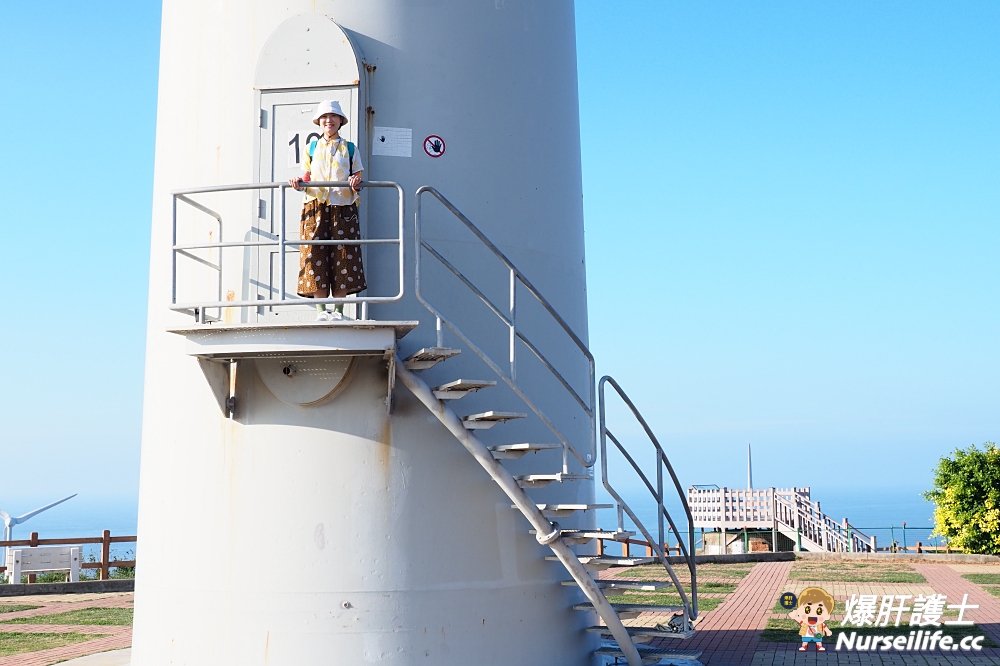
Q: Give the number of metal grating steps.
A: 12